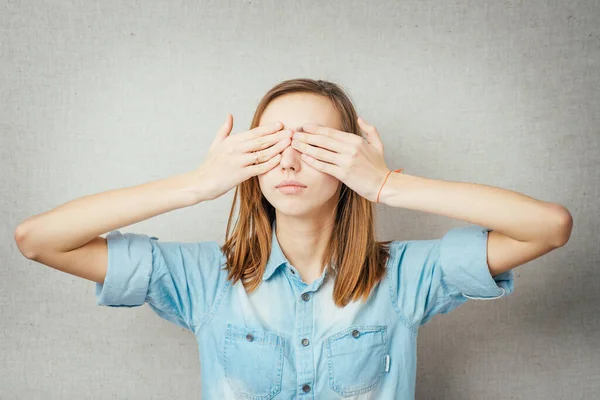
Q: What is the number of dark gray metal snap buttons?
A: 5